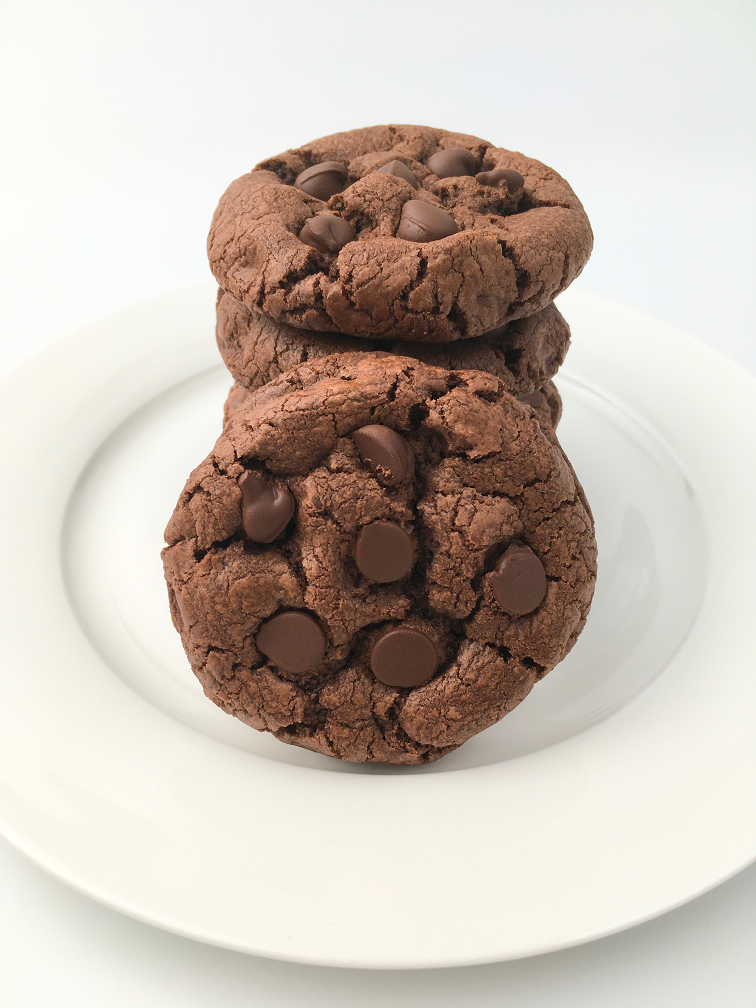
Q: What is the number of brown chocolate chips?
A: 12